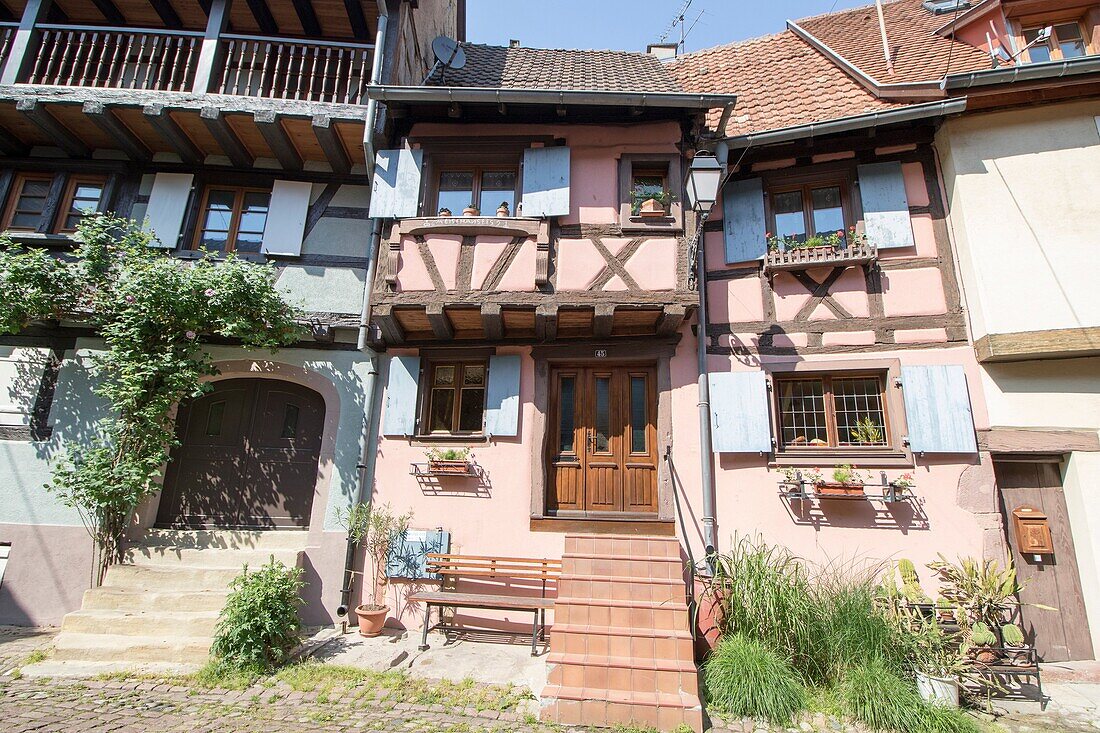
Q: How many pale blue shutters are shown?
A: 8